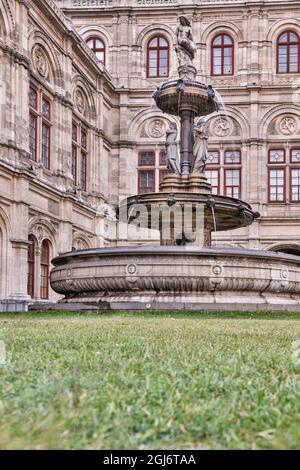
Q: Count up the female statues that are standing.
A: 2